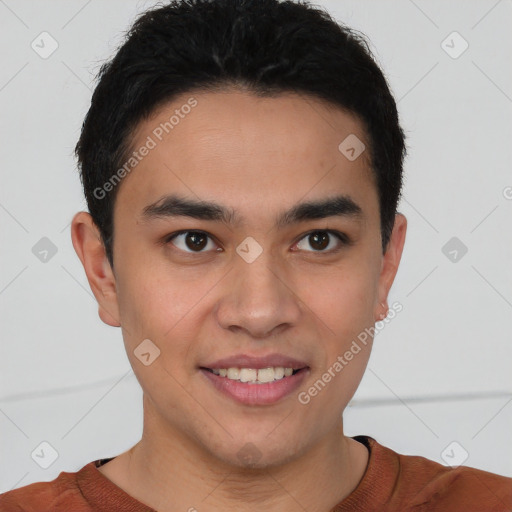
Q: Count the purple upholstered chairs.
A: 0